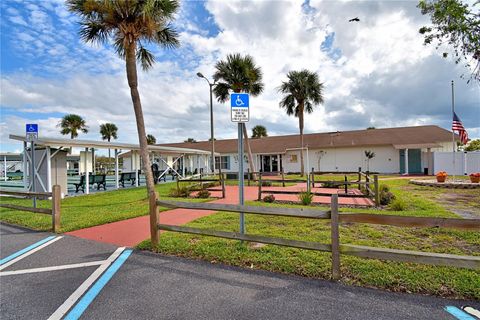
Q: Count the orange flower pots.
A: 2